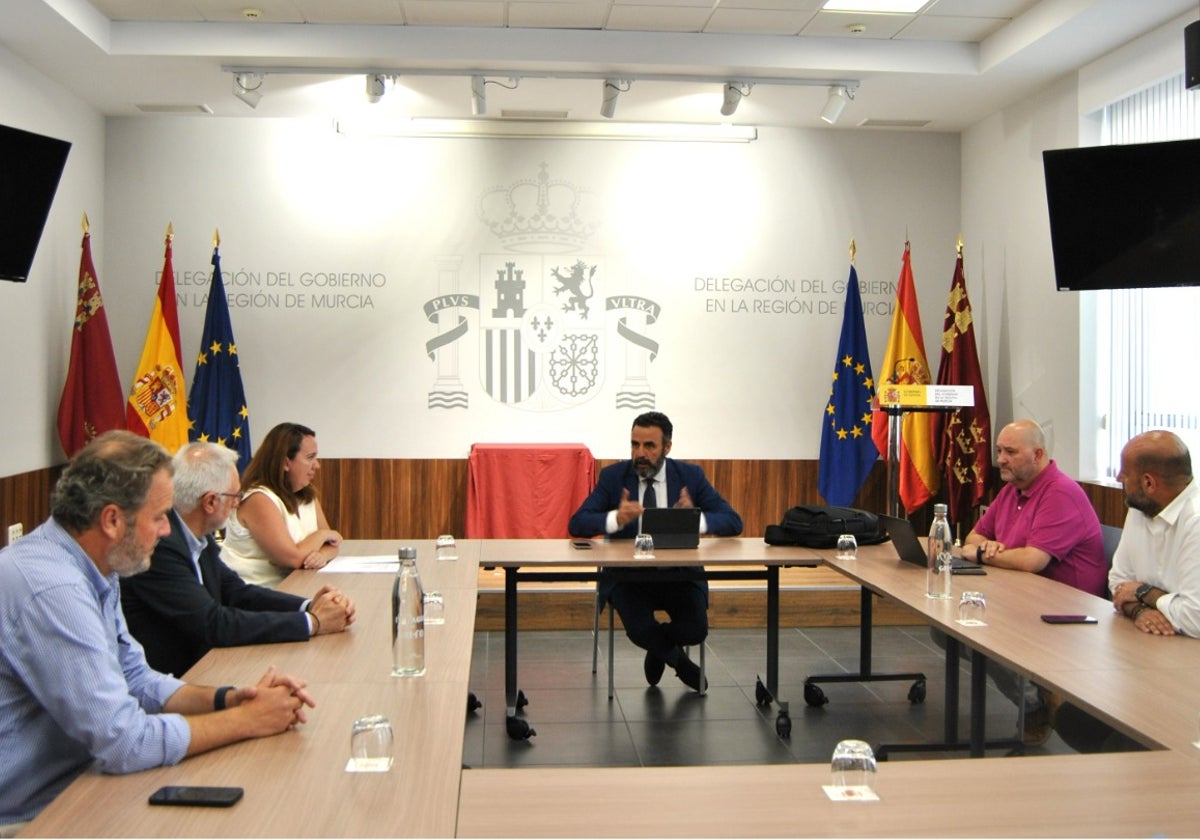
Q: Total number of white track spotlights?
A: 6